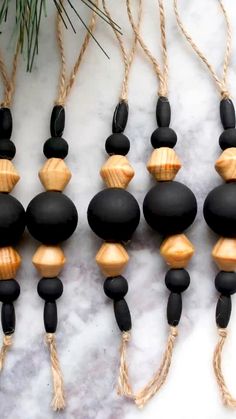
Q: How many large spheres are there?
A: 5